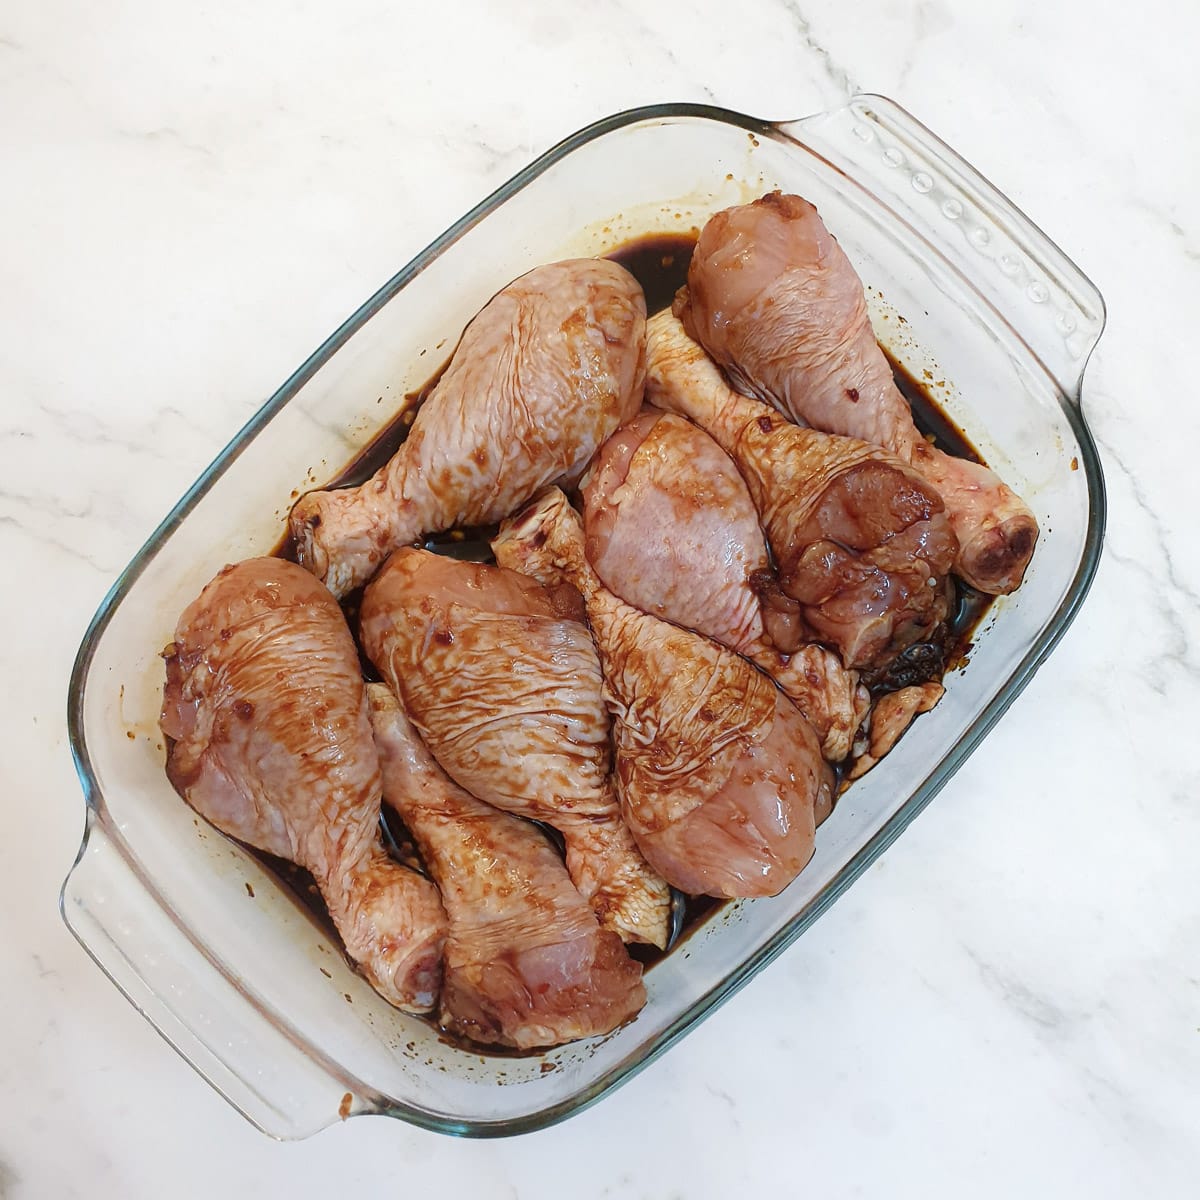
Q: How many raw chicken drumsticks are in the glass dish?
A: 8